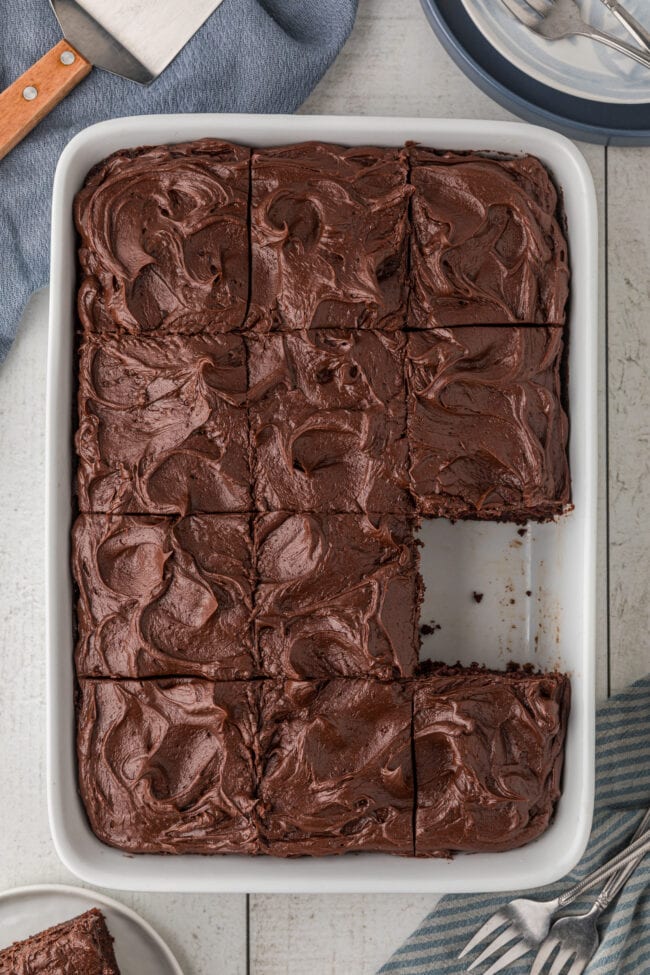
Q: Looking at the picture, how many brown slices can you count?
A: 12